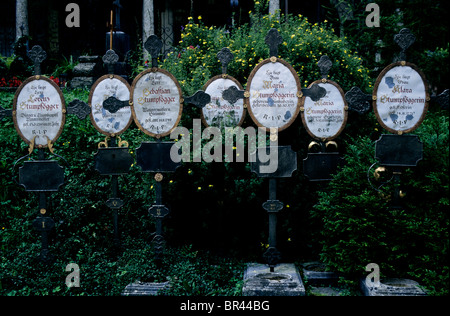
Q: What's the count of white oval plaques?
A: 7